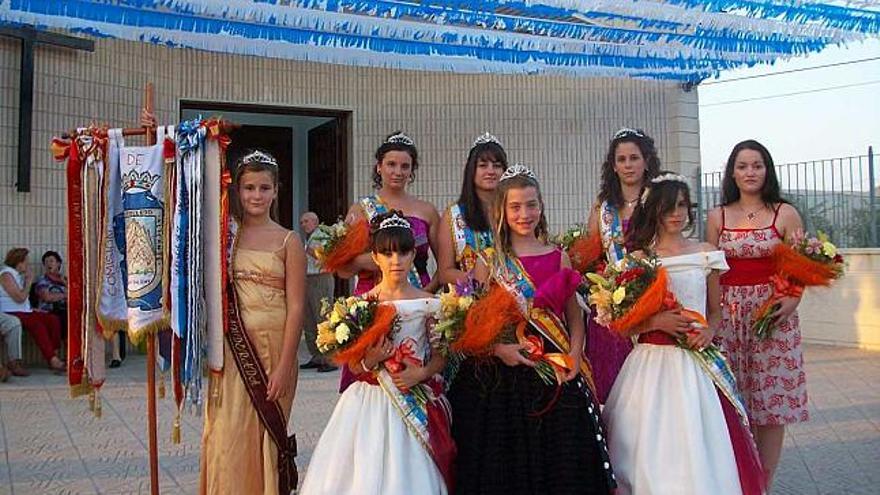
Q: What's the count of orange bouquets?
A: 6